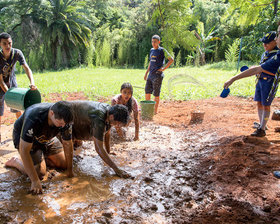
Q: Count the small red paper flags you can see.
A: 0